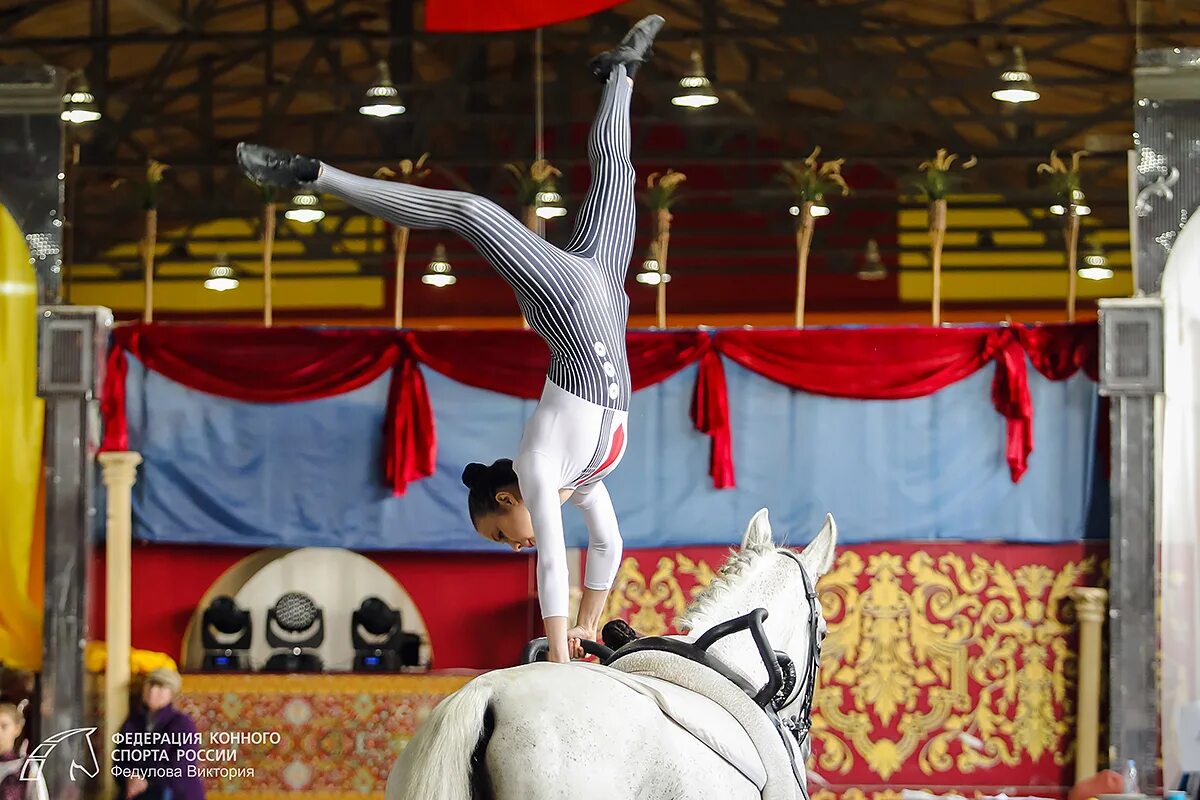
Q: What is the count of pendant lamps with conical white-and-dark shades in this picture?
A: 13